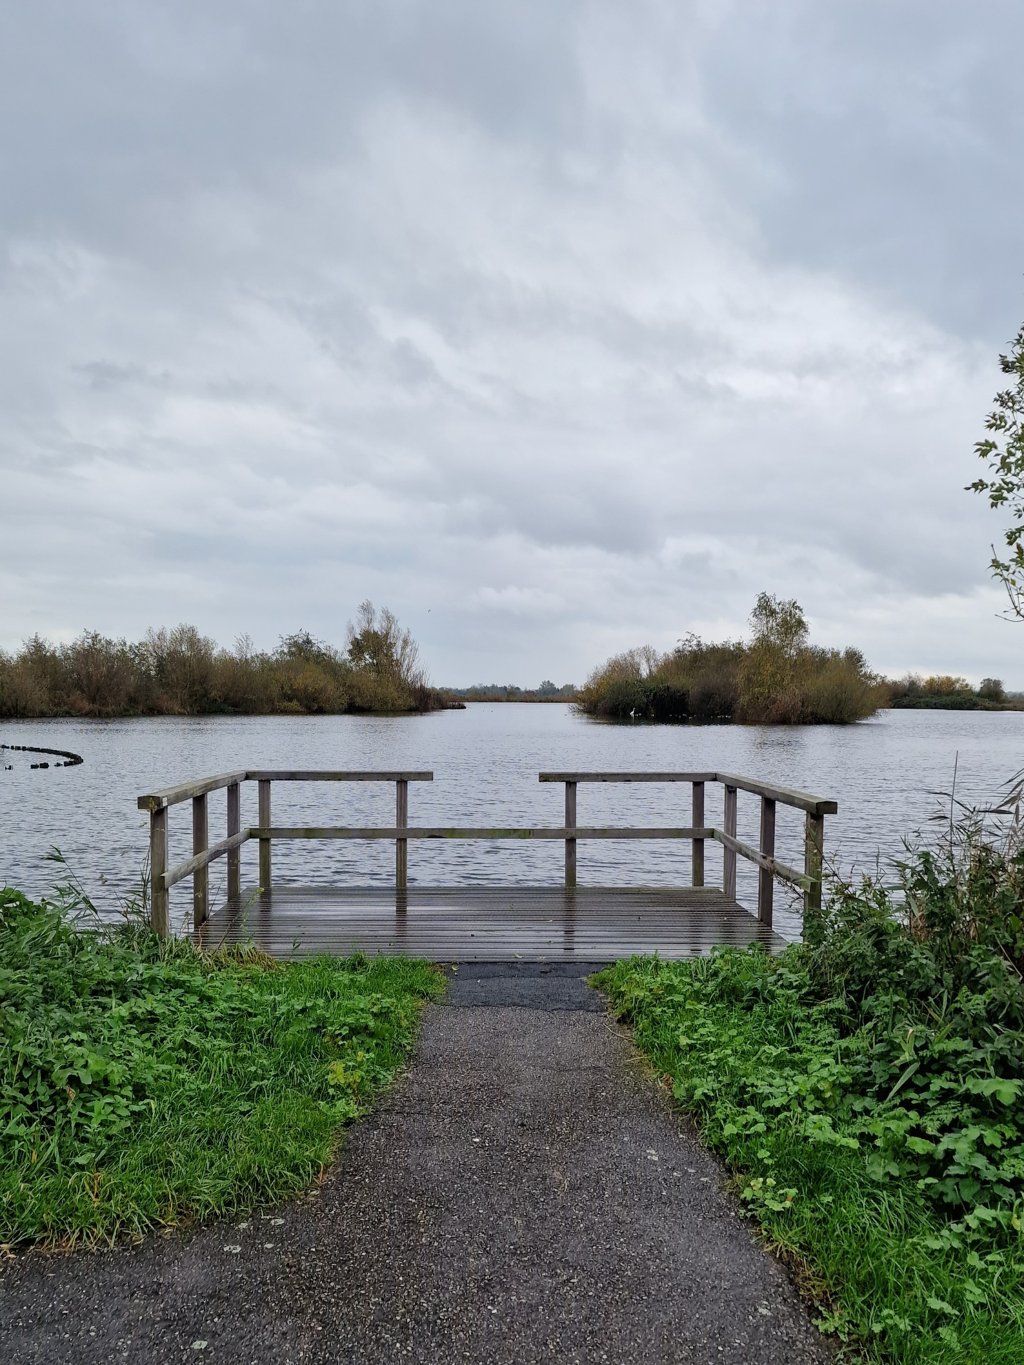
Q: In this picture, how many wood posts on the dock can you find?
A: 10